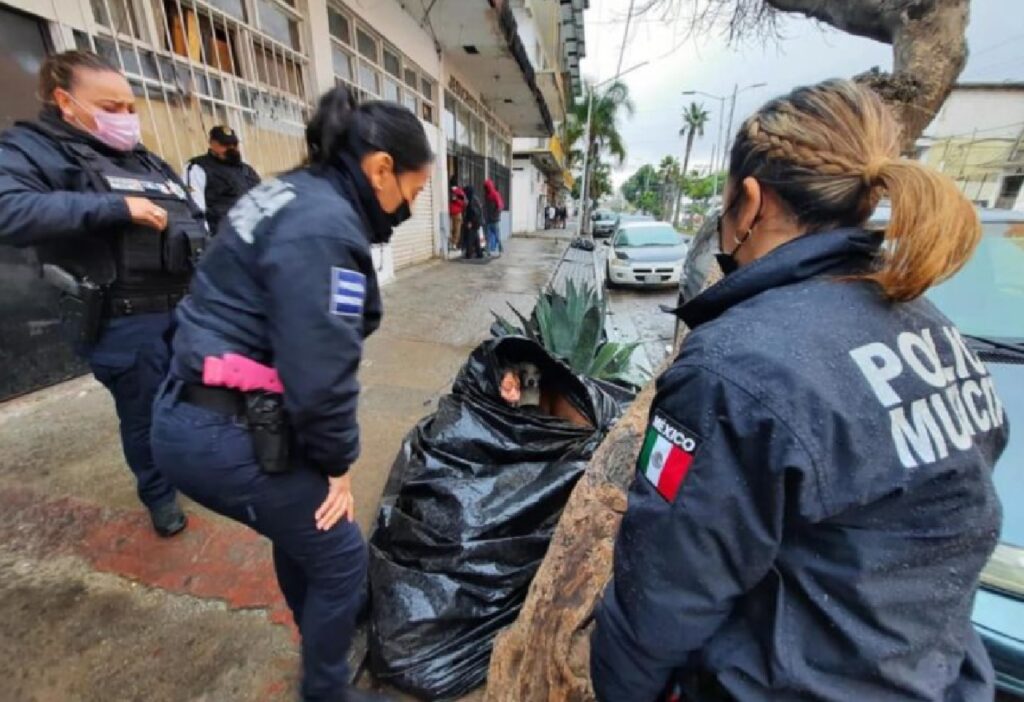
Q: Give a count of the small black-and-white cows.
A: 0